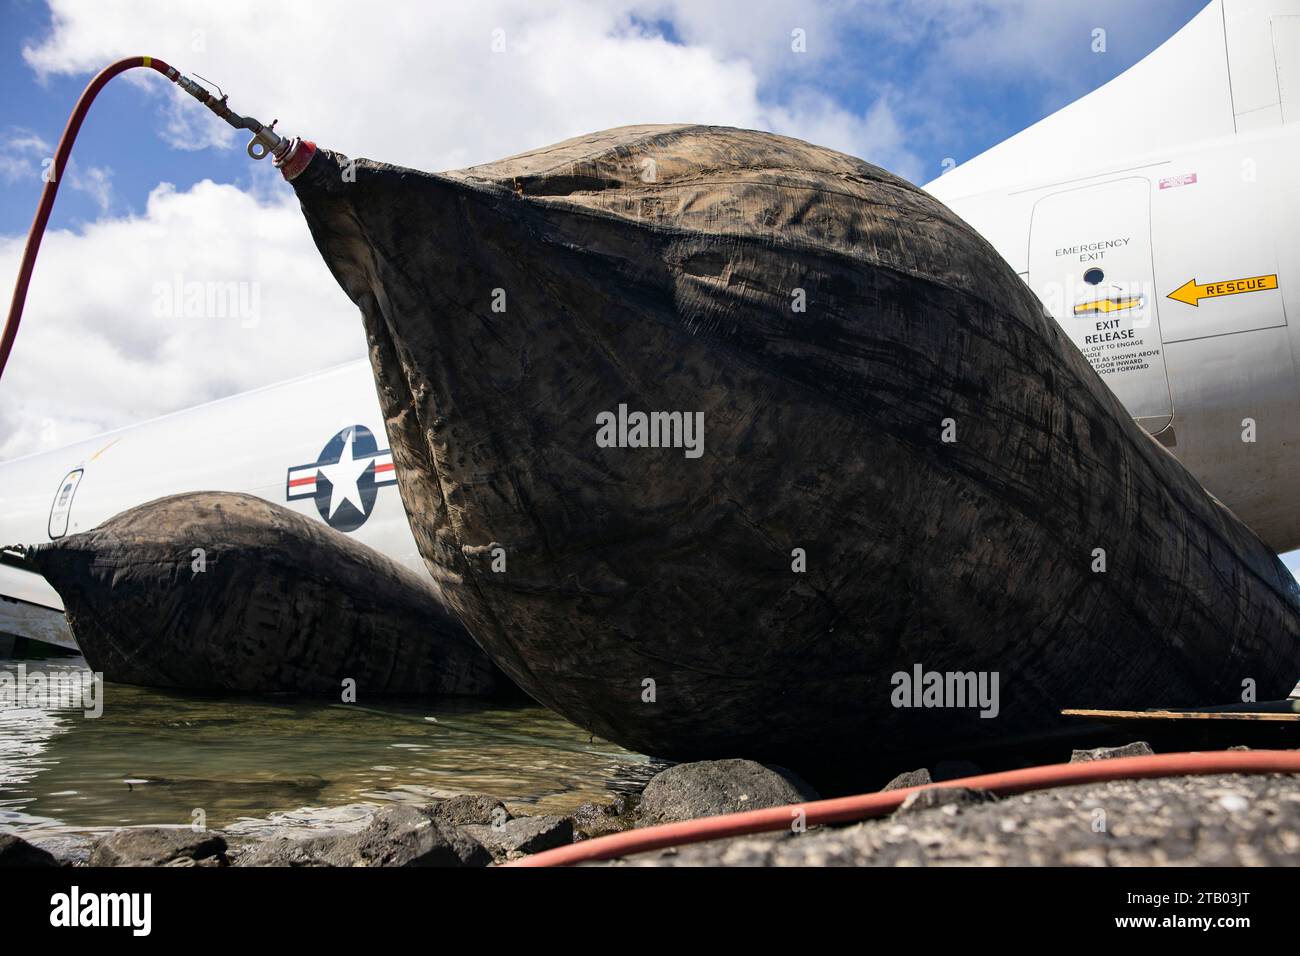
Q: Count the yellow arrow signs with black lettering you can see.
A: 1